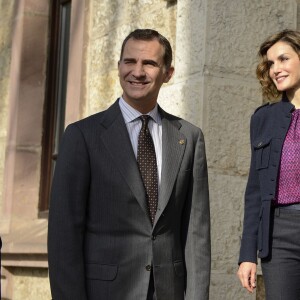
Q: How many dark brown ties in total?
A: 1